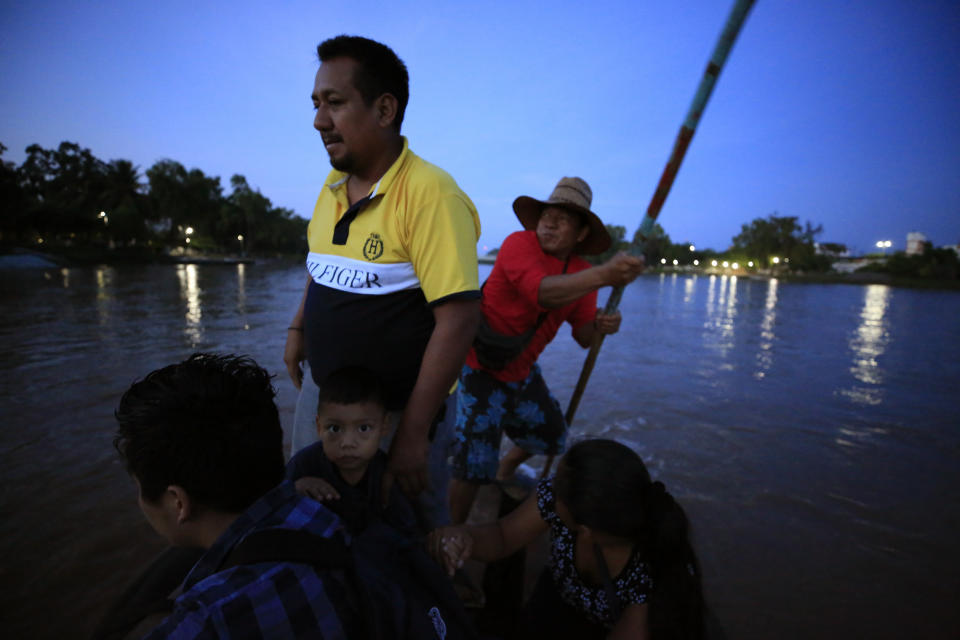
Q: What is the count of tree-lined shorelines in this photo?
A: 2